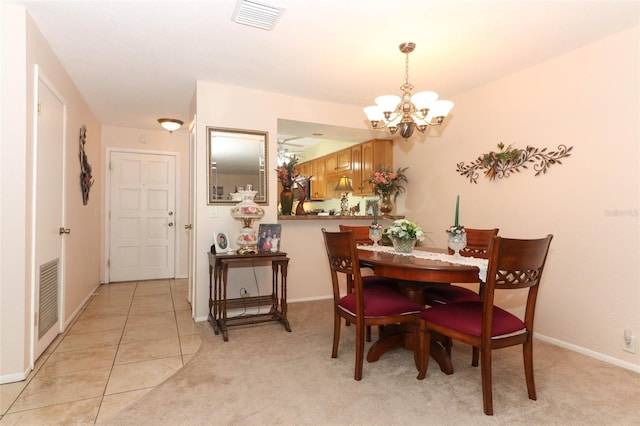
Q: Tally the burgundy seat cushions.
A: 4